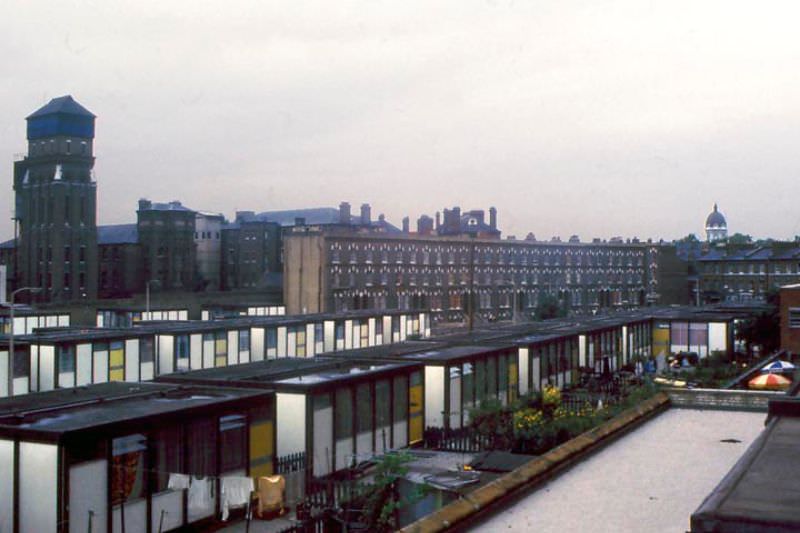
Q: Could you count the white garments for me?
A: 3